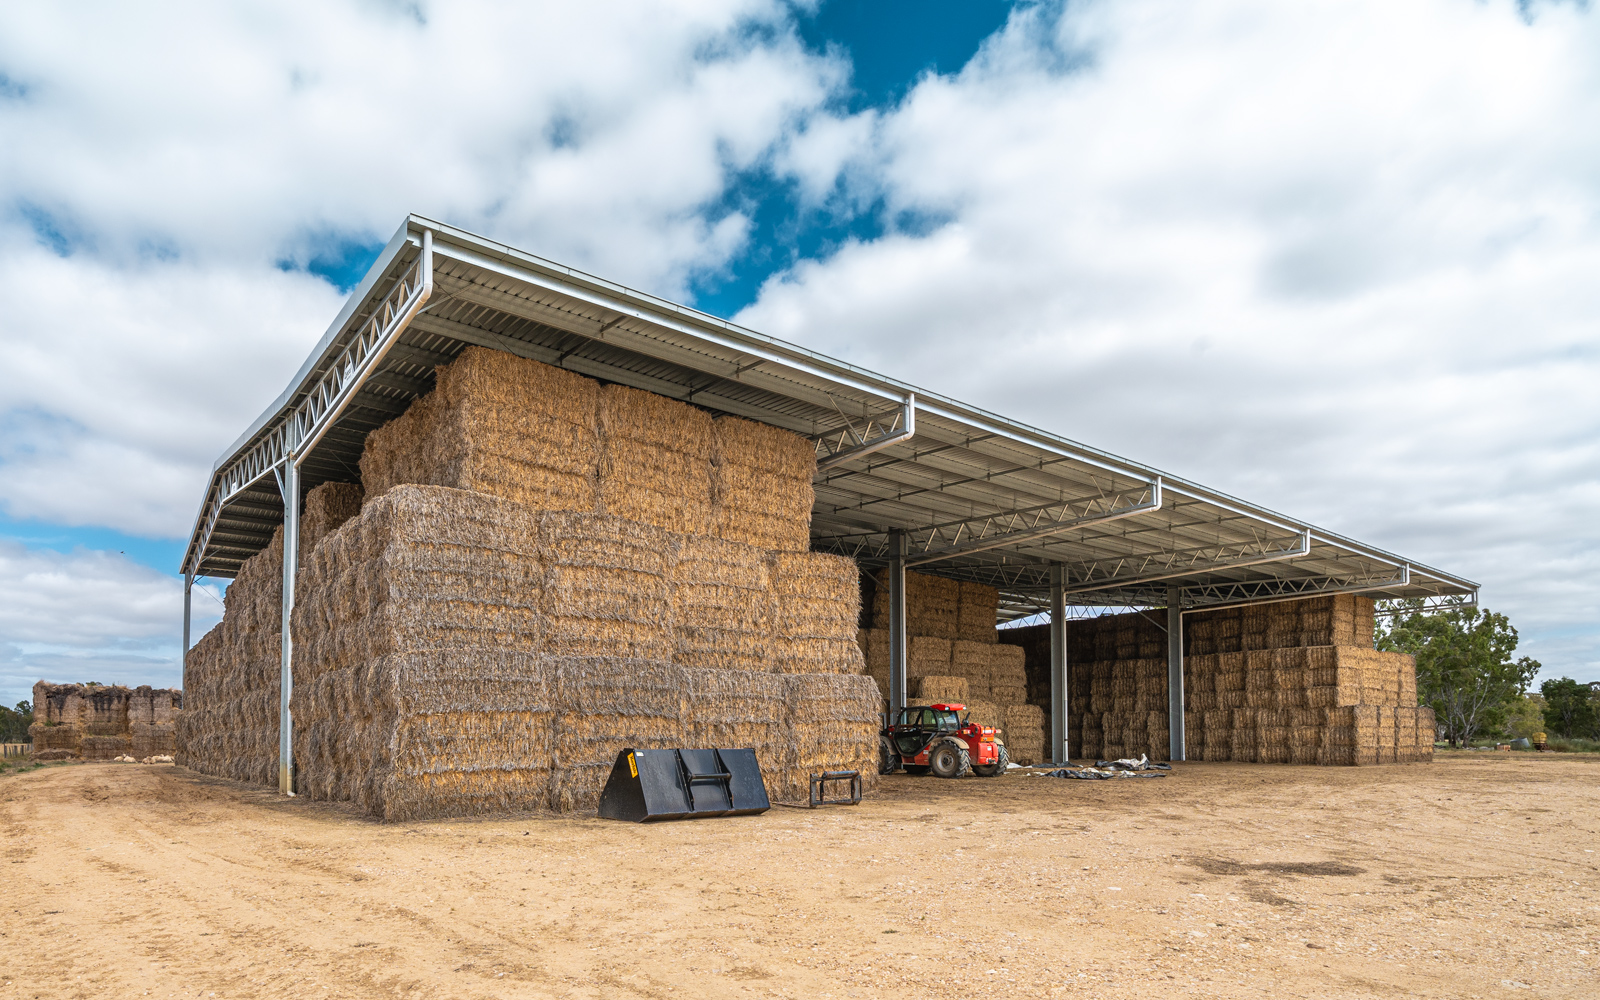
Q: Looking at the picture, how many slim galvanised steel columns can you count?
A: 5